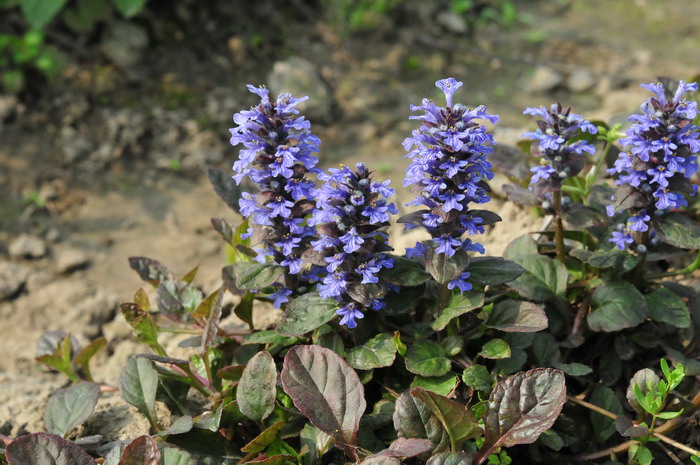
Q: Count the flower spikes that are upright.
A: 5